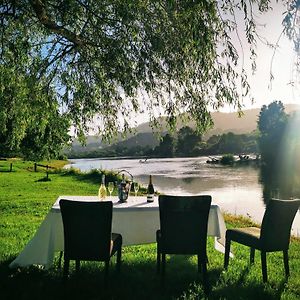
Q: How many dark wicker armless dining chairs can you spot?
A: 3